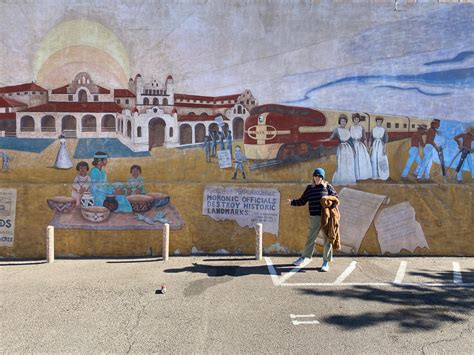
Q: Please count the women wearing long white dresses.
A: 4